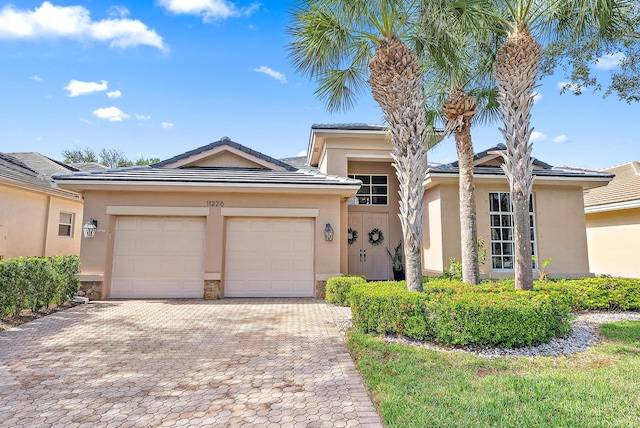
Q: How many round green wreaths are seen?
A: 2